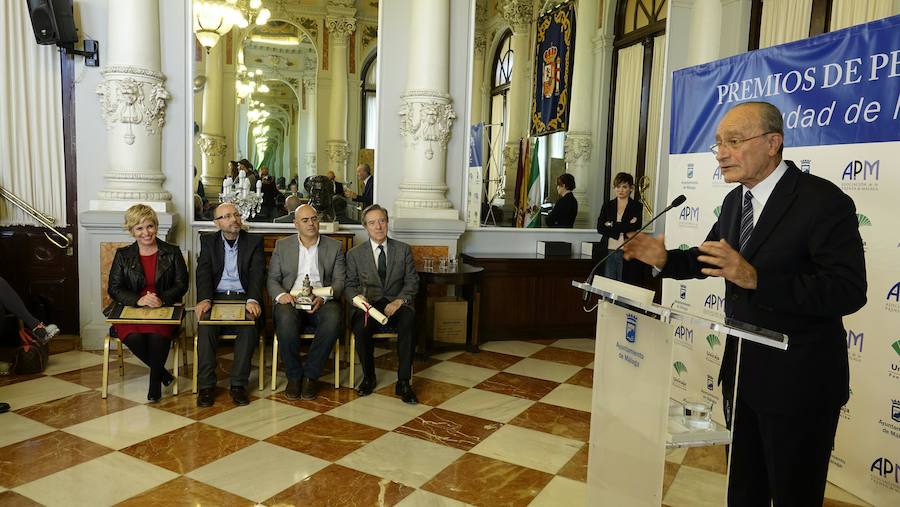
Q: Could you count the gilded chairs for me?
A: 4